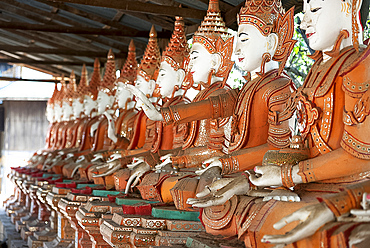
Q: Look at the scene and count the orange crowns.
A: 11